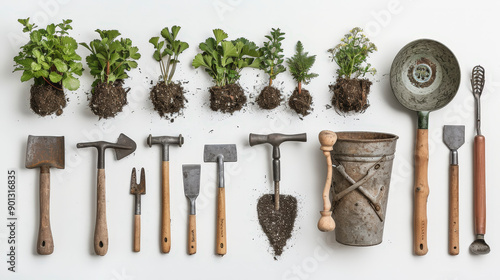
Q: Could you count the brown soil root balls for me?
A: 7